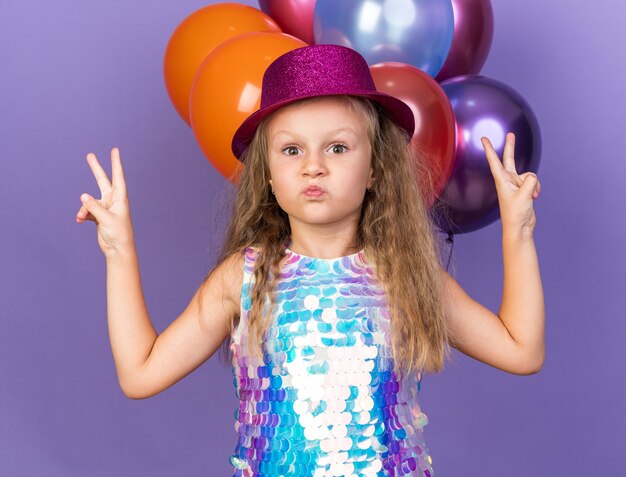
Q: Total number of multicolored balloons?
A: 7